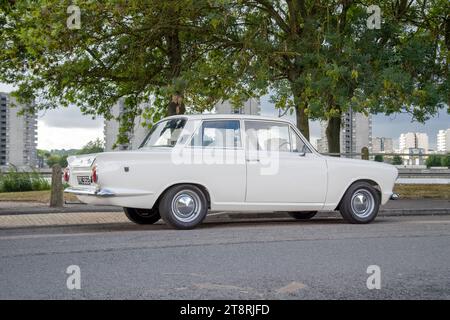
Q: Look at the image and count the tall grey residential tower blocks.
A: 4